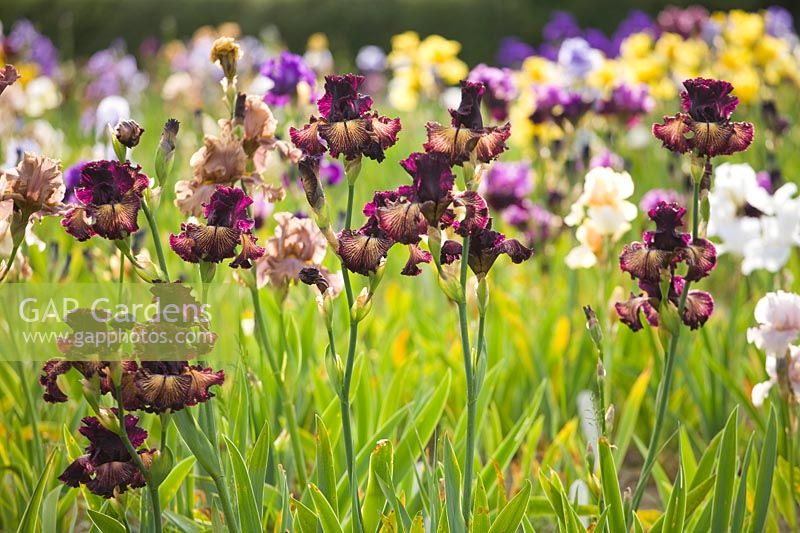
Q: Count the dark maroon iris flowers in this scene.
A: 14